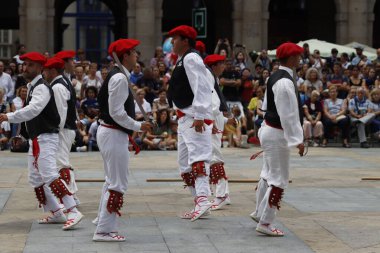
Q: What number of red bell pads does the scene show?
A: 8